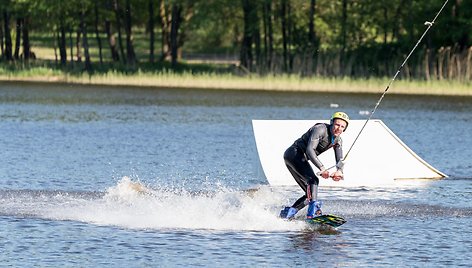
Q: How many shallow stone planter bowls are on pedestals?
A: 0